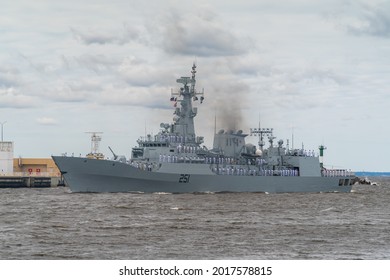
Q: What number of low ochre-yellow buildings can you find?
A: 1